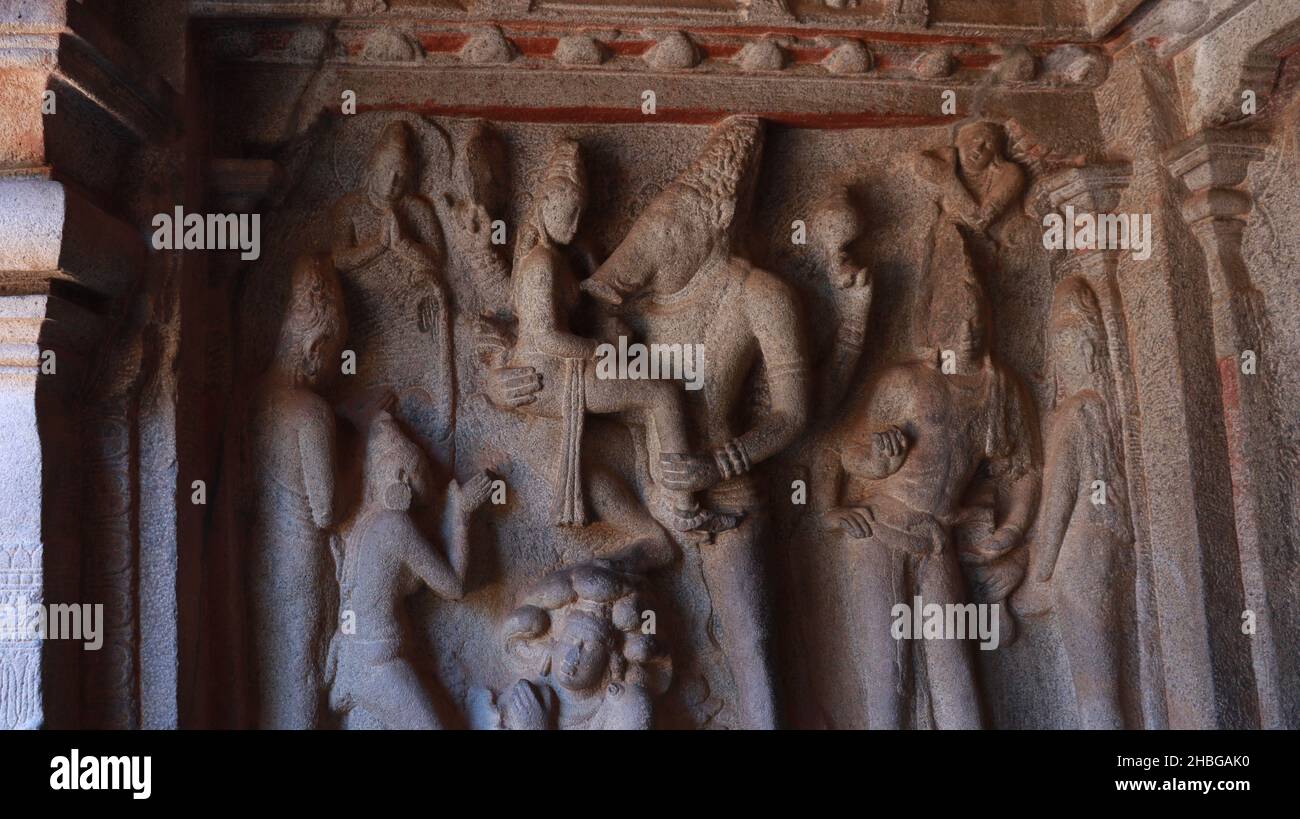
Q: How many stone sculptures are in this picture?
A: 9